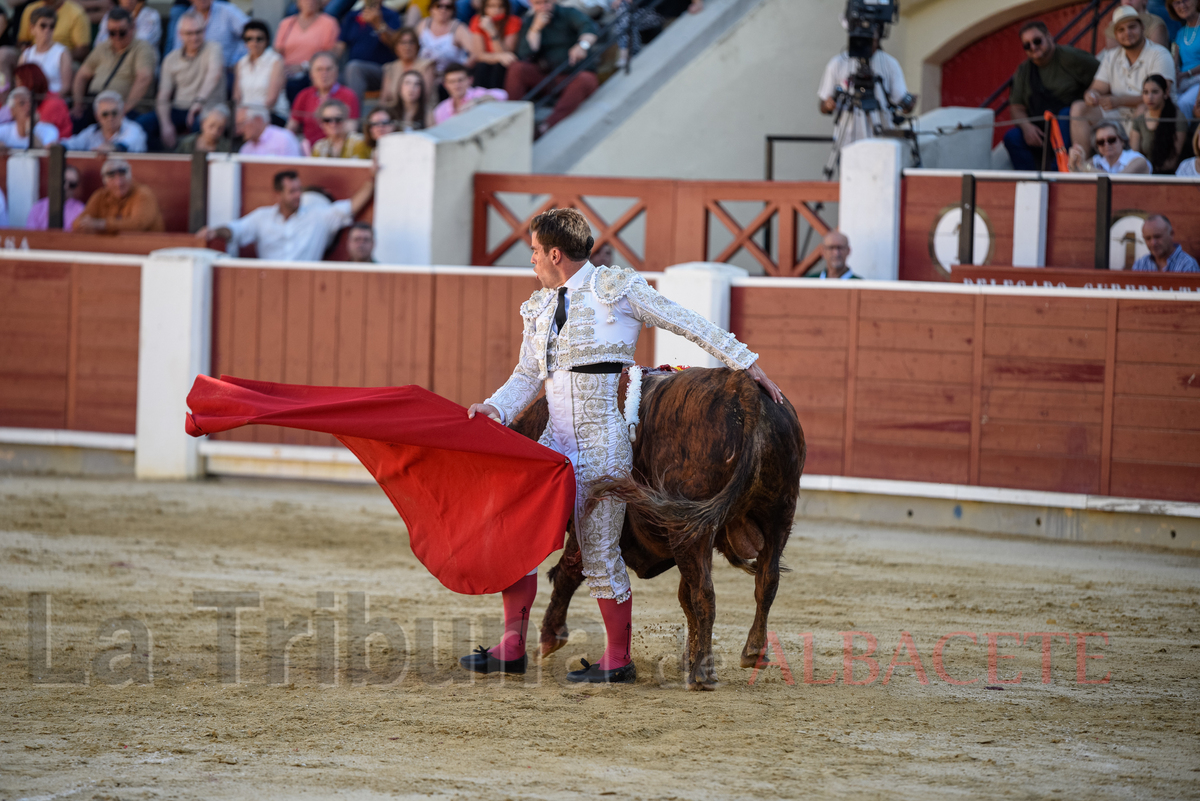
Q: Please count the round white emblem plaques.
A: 2